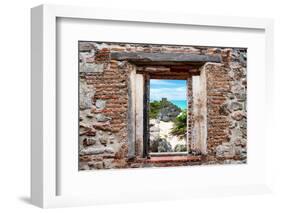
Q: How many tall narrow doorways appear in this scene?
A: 1